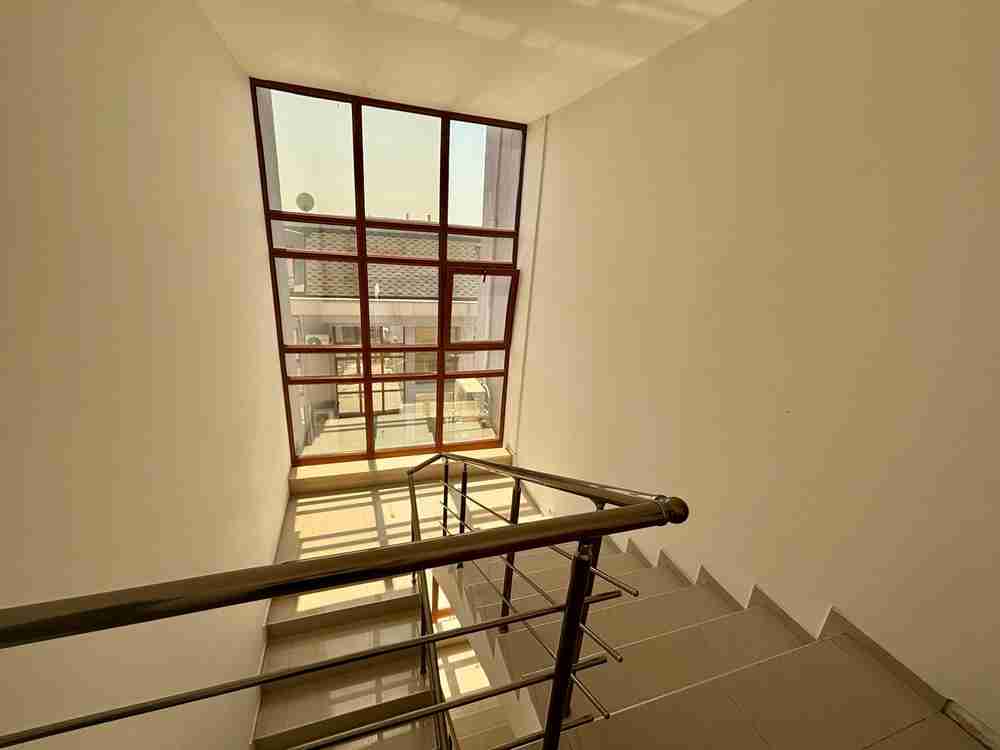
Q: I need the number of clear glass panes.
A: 15